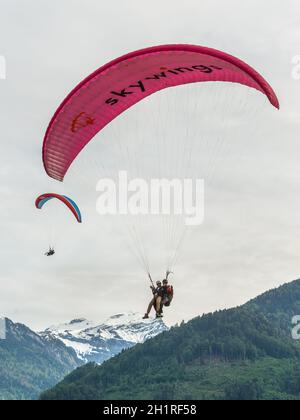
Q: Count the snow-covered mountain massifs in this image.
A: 1